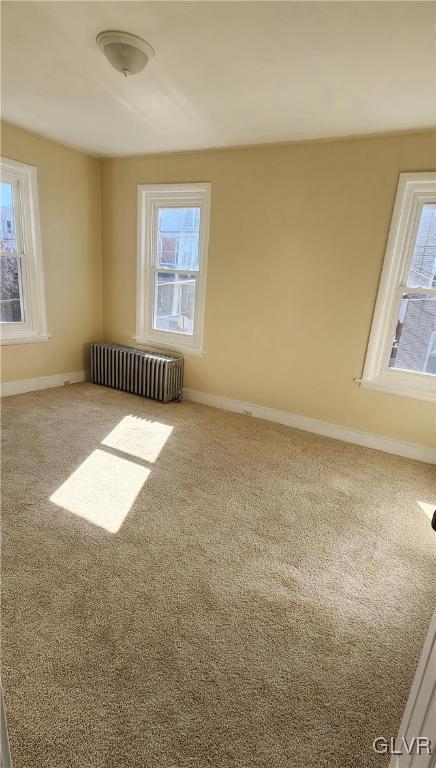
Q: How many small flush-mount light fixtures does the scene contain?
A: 1